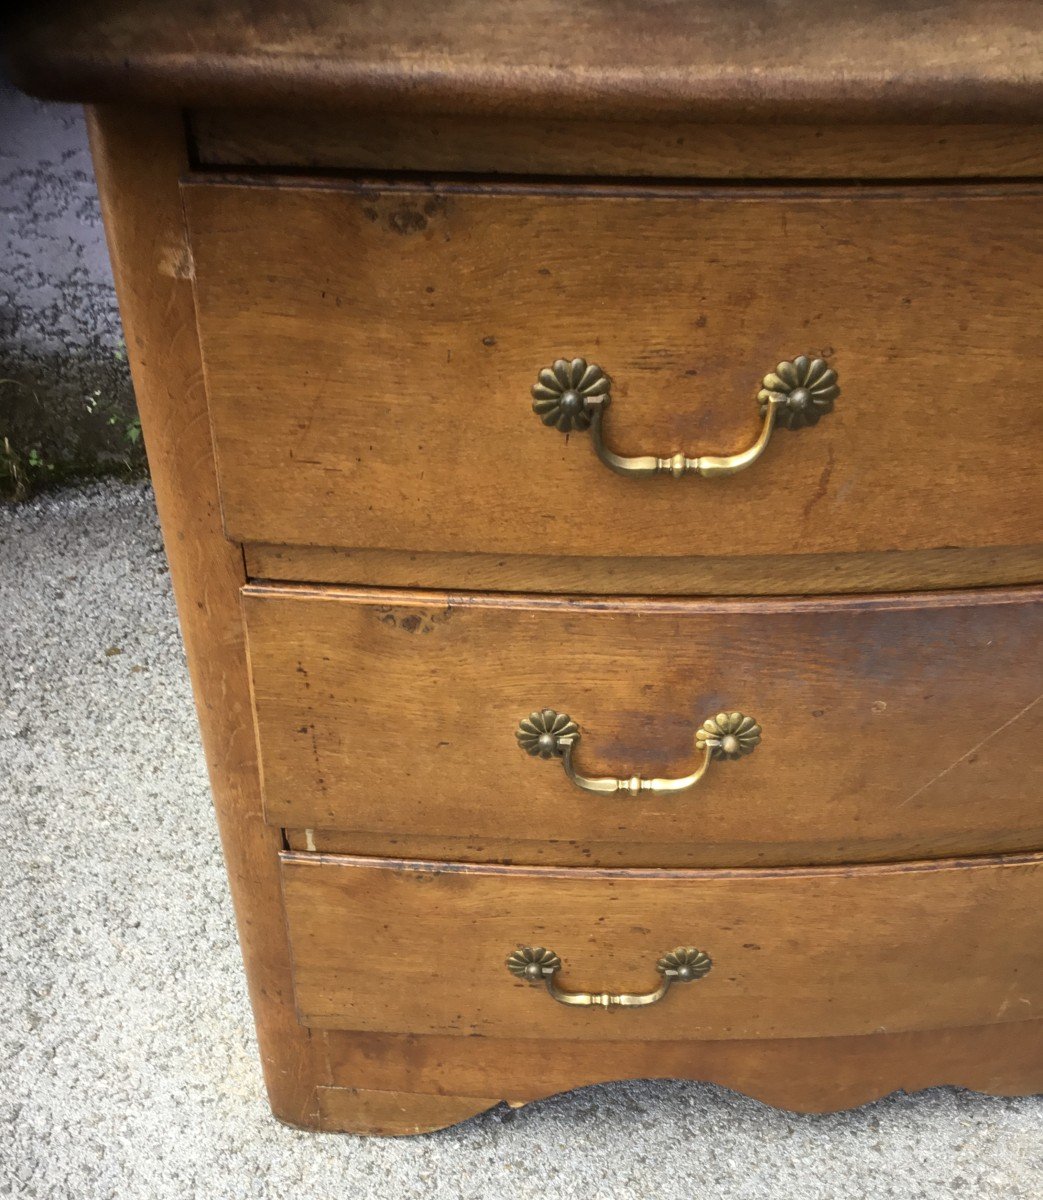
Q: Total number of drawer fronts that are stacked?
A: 3